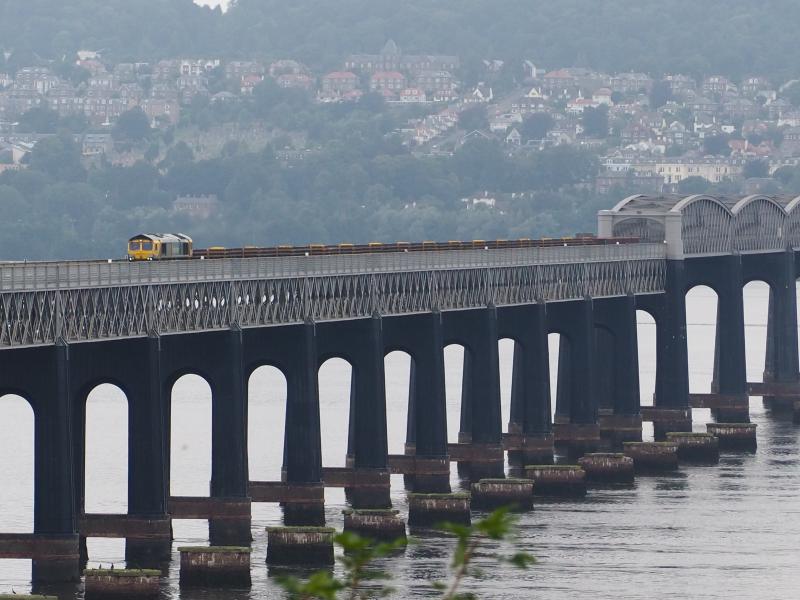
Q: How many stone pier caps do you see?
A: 12